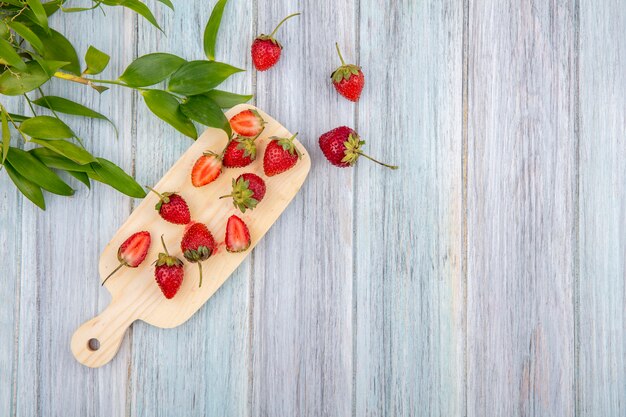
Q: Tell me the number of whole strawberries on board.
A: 6